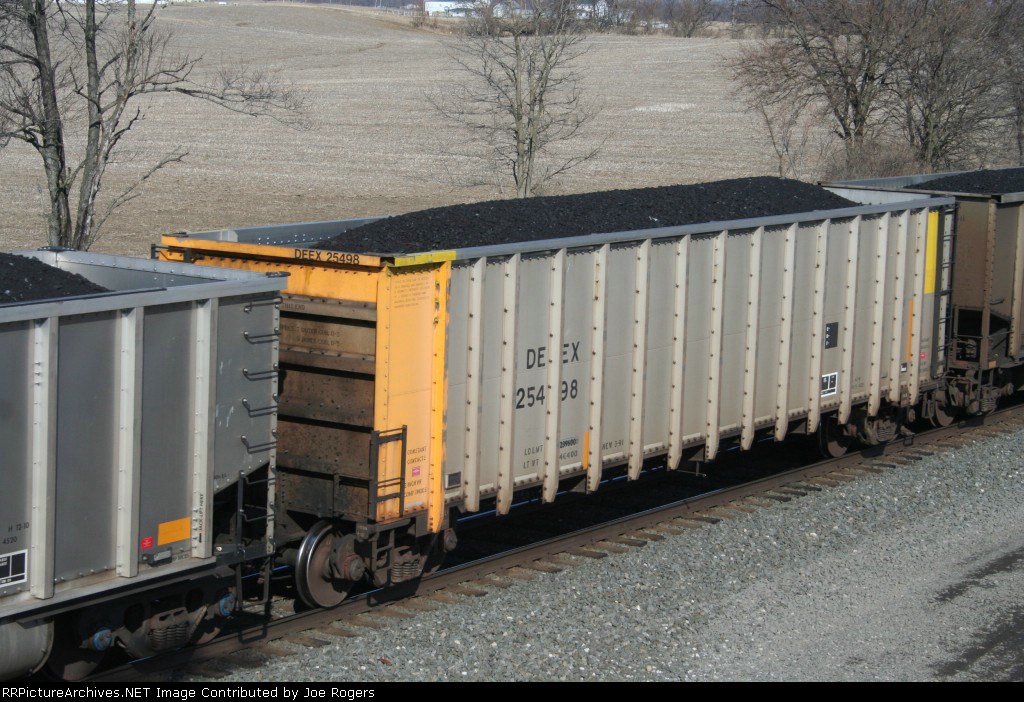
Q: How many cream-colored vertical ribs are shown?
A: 14